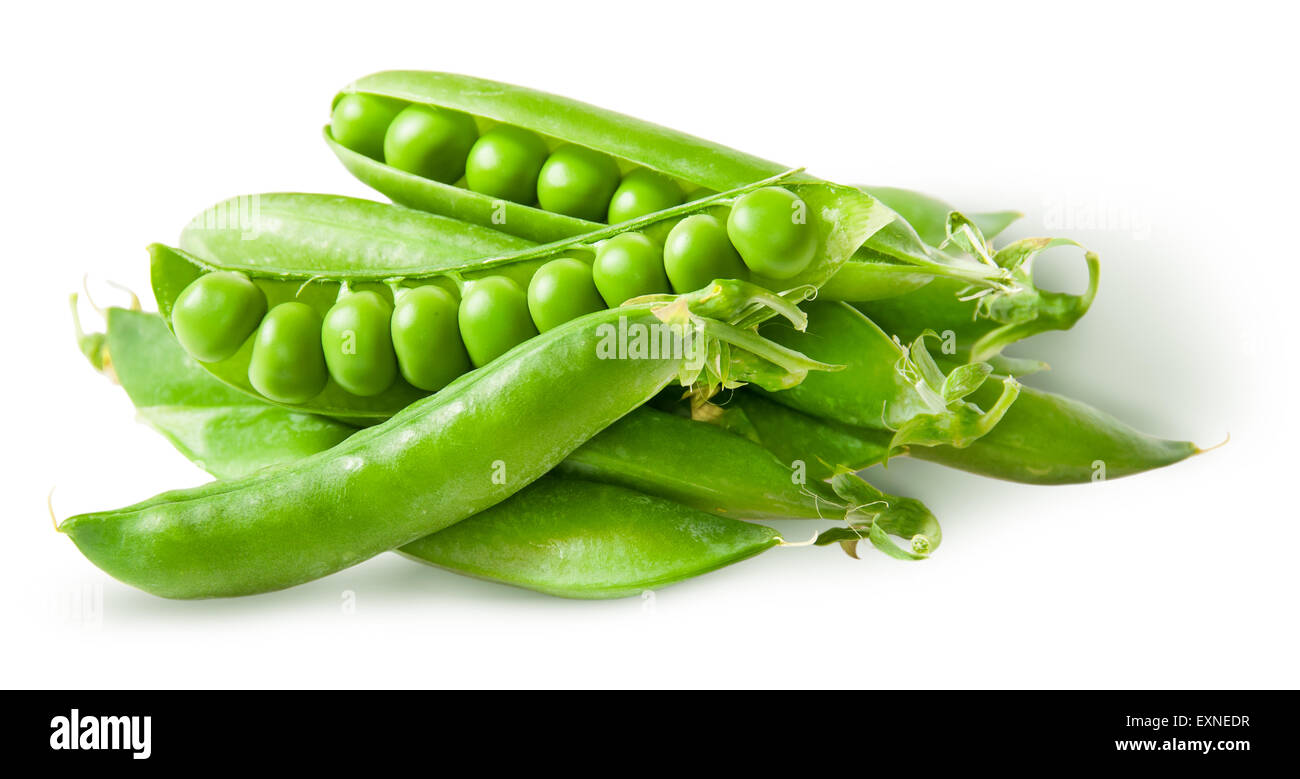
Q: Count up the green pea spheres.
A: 14